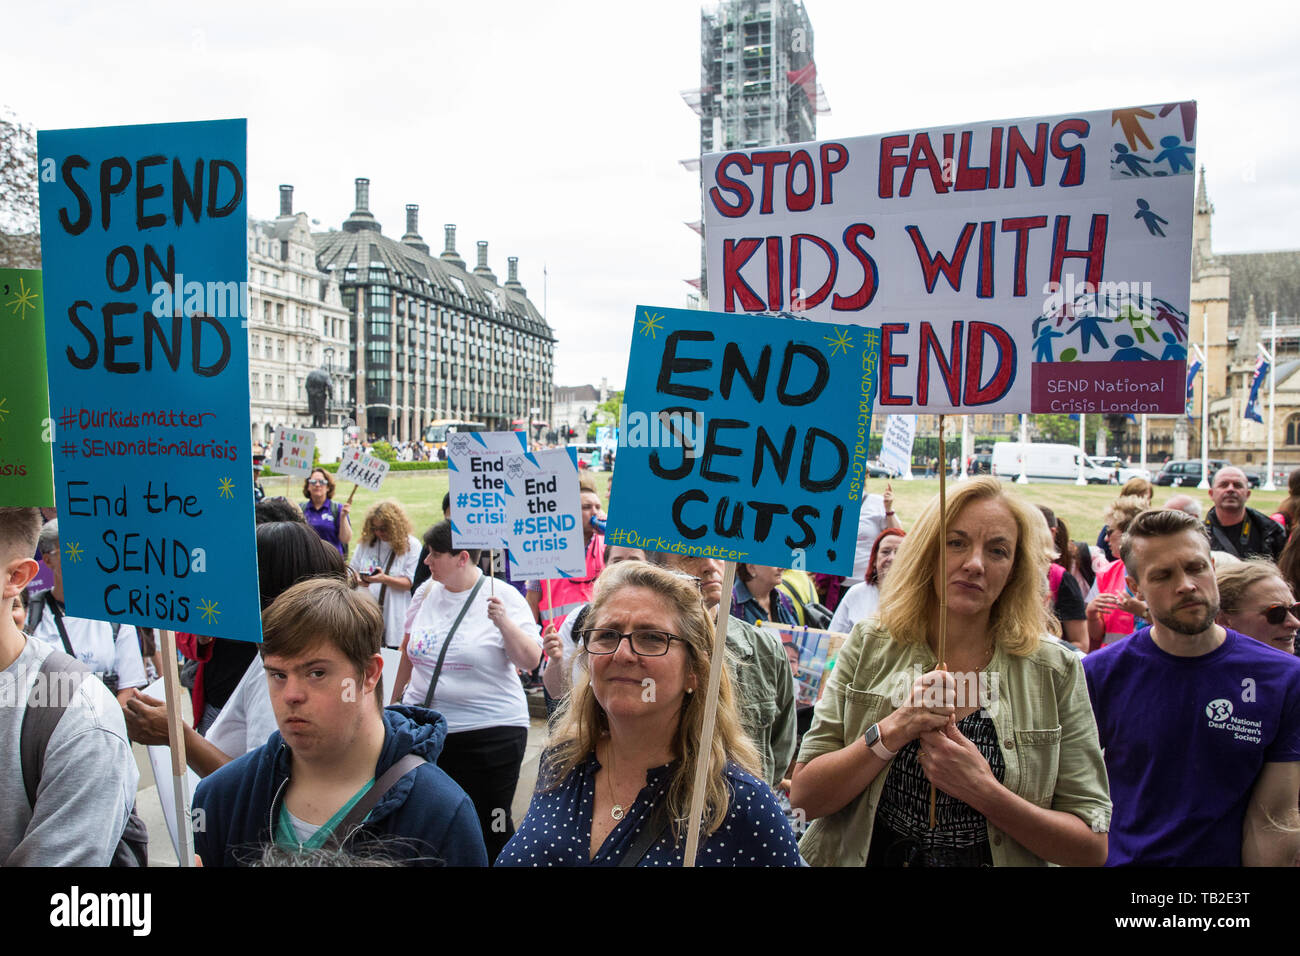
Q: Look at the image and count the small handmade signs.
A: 2